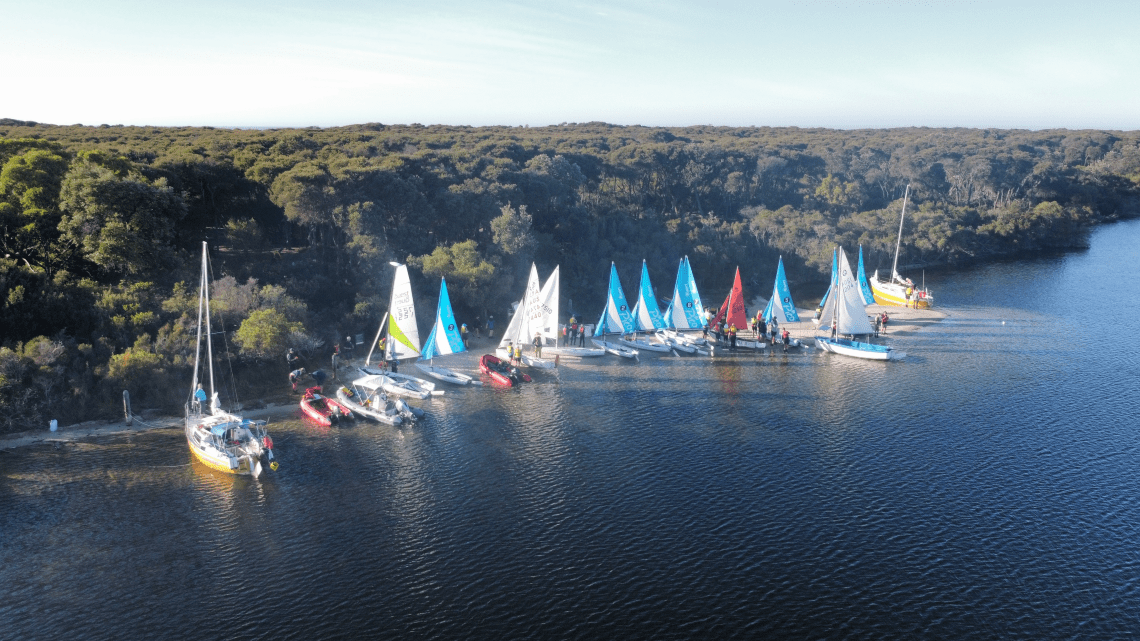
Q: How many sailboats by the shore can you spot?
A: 15